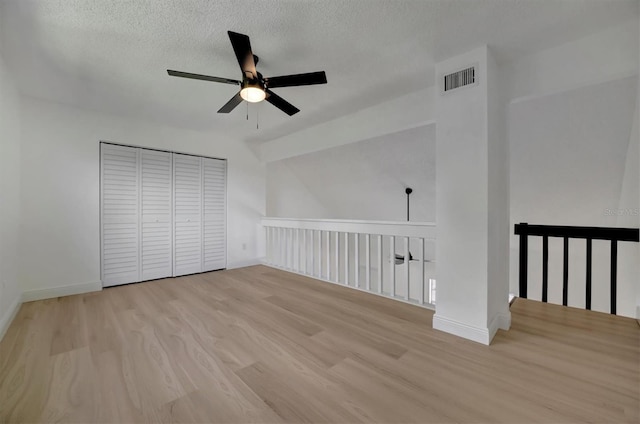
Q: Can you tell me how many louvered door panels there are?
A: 4